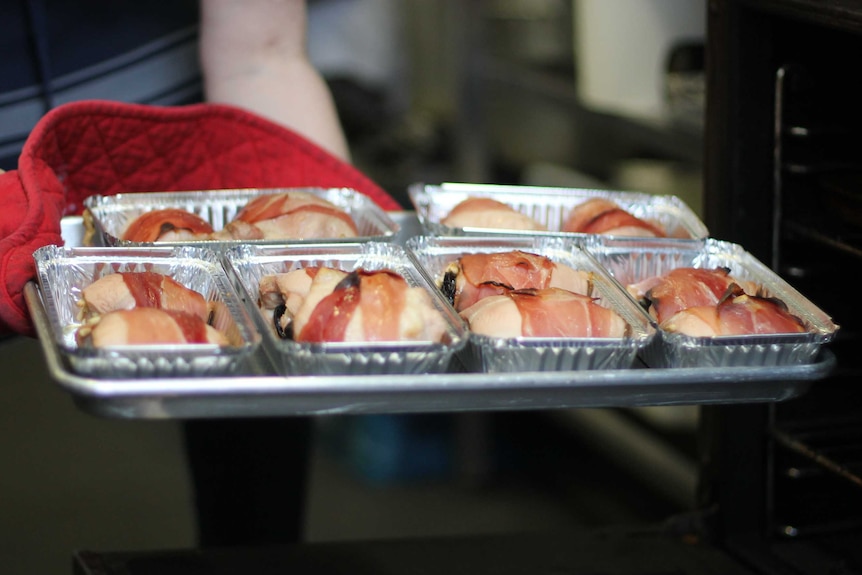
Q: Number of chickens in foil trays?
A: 12